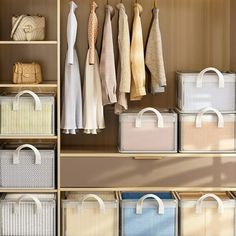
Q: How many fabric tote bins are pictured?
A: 9